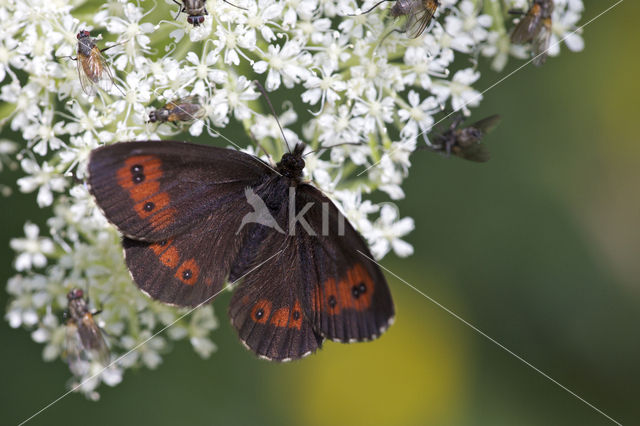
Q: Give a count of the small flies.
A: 7